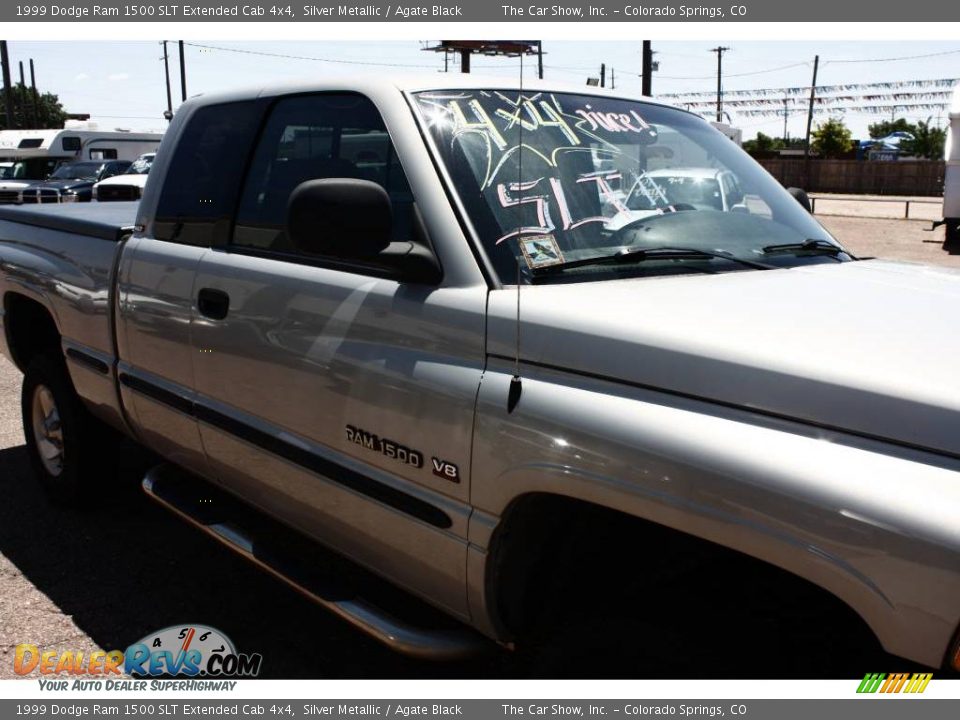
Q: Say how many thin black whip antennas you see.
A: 1